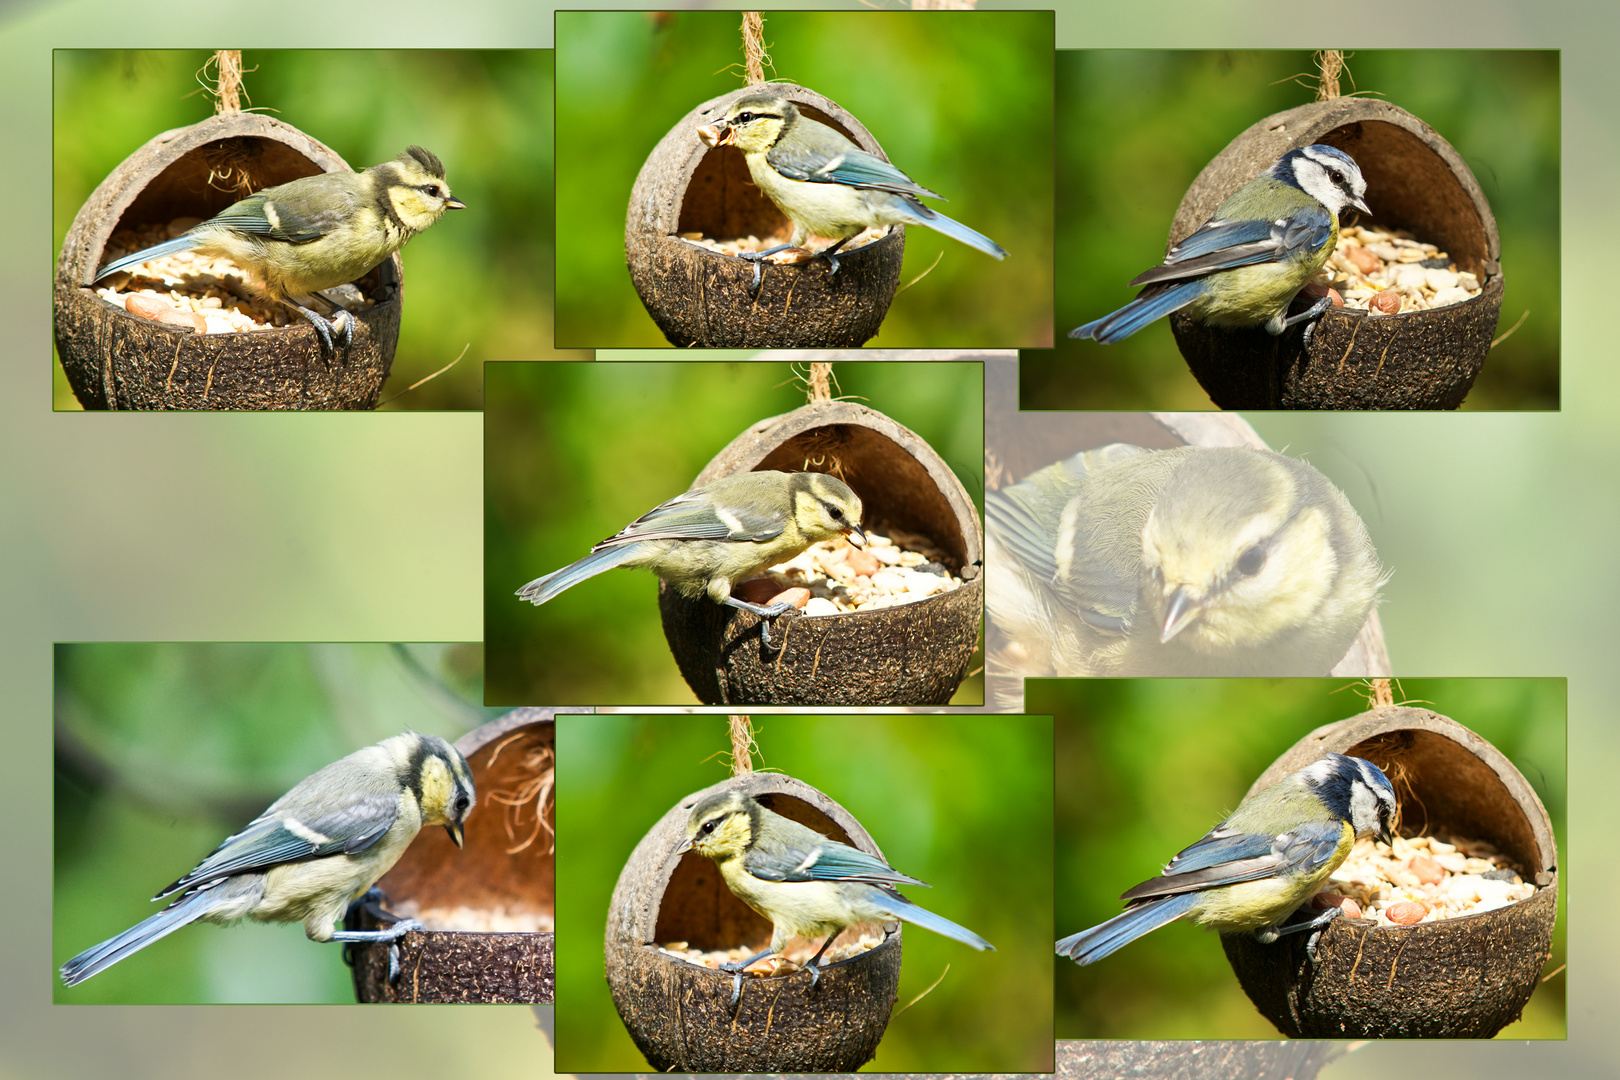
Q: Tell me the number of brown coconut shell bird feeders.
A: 7